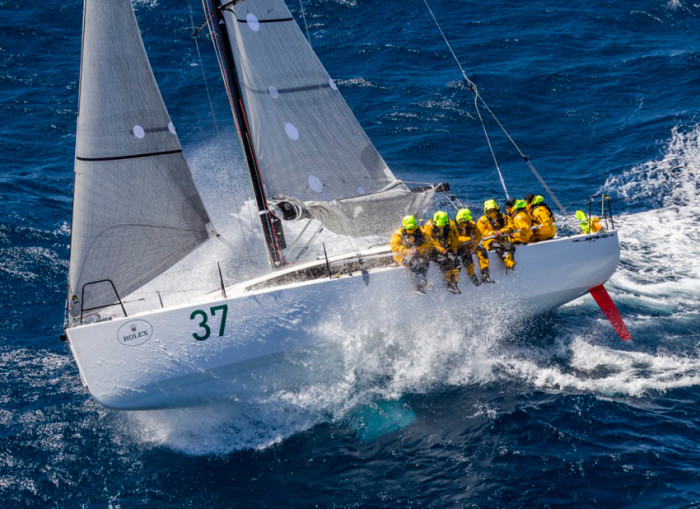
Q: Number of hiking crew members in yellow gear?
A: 6